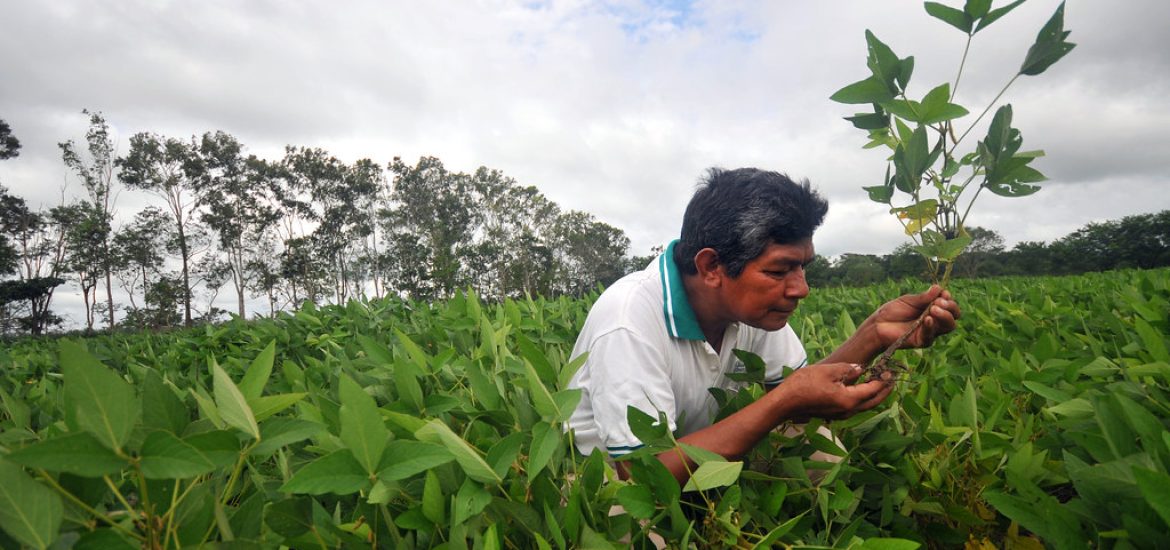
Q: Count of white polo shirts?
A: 1